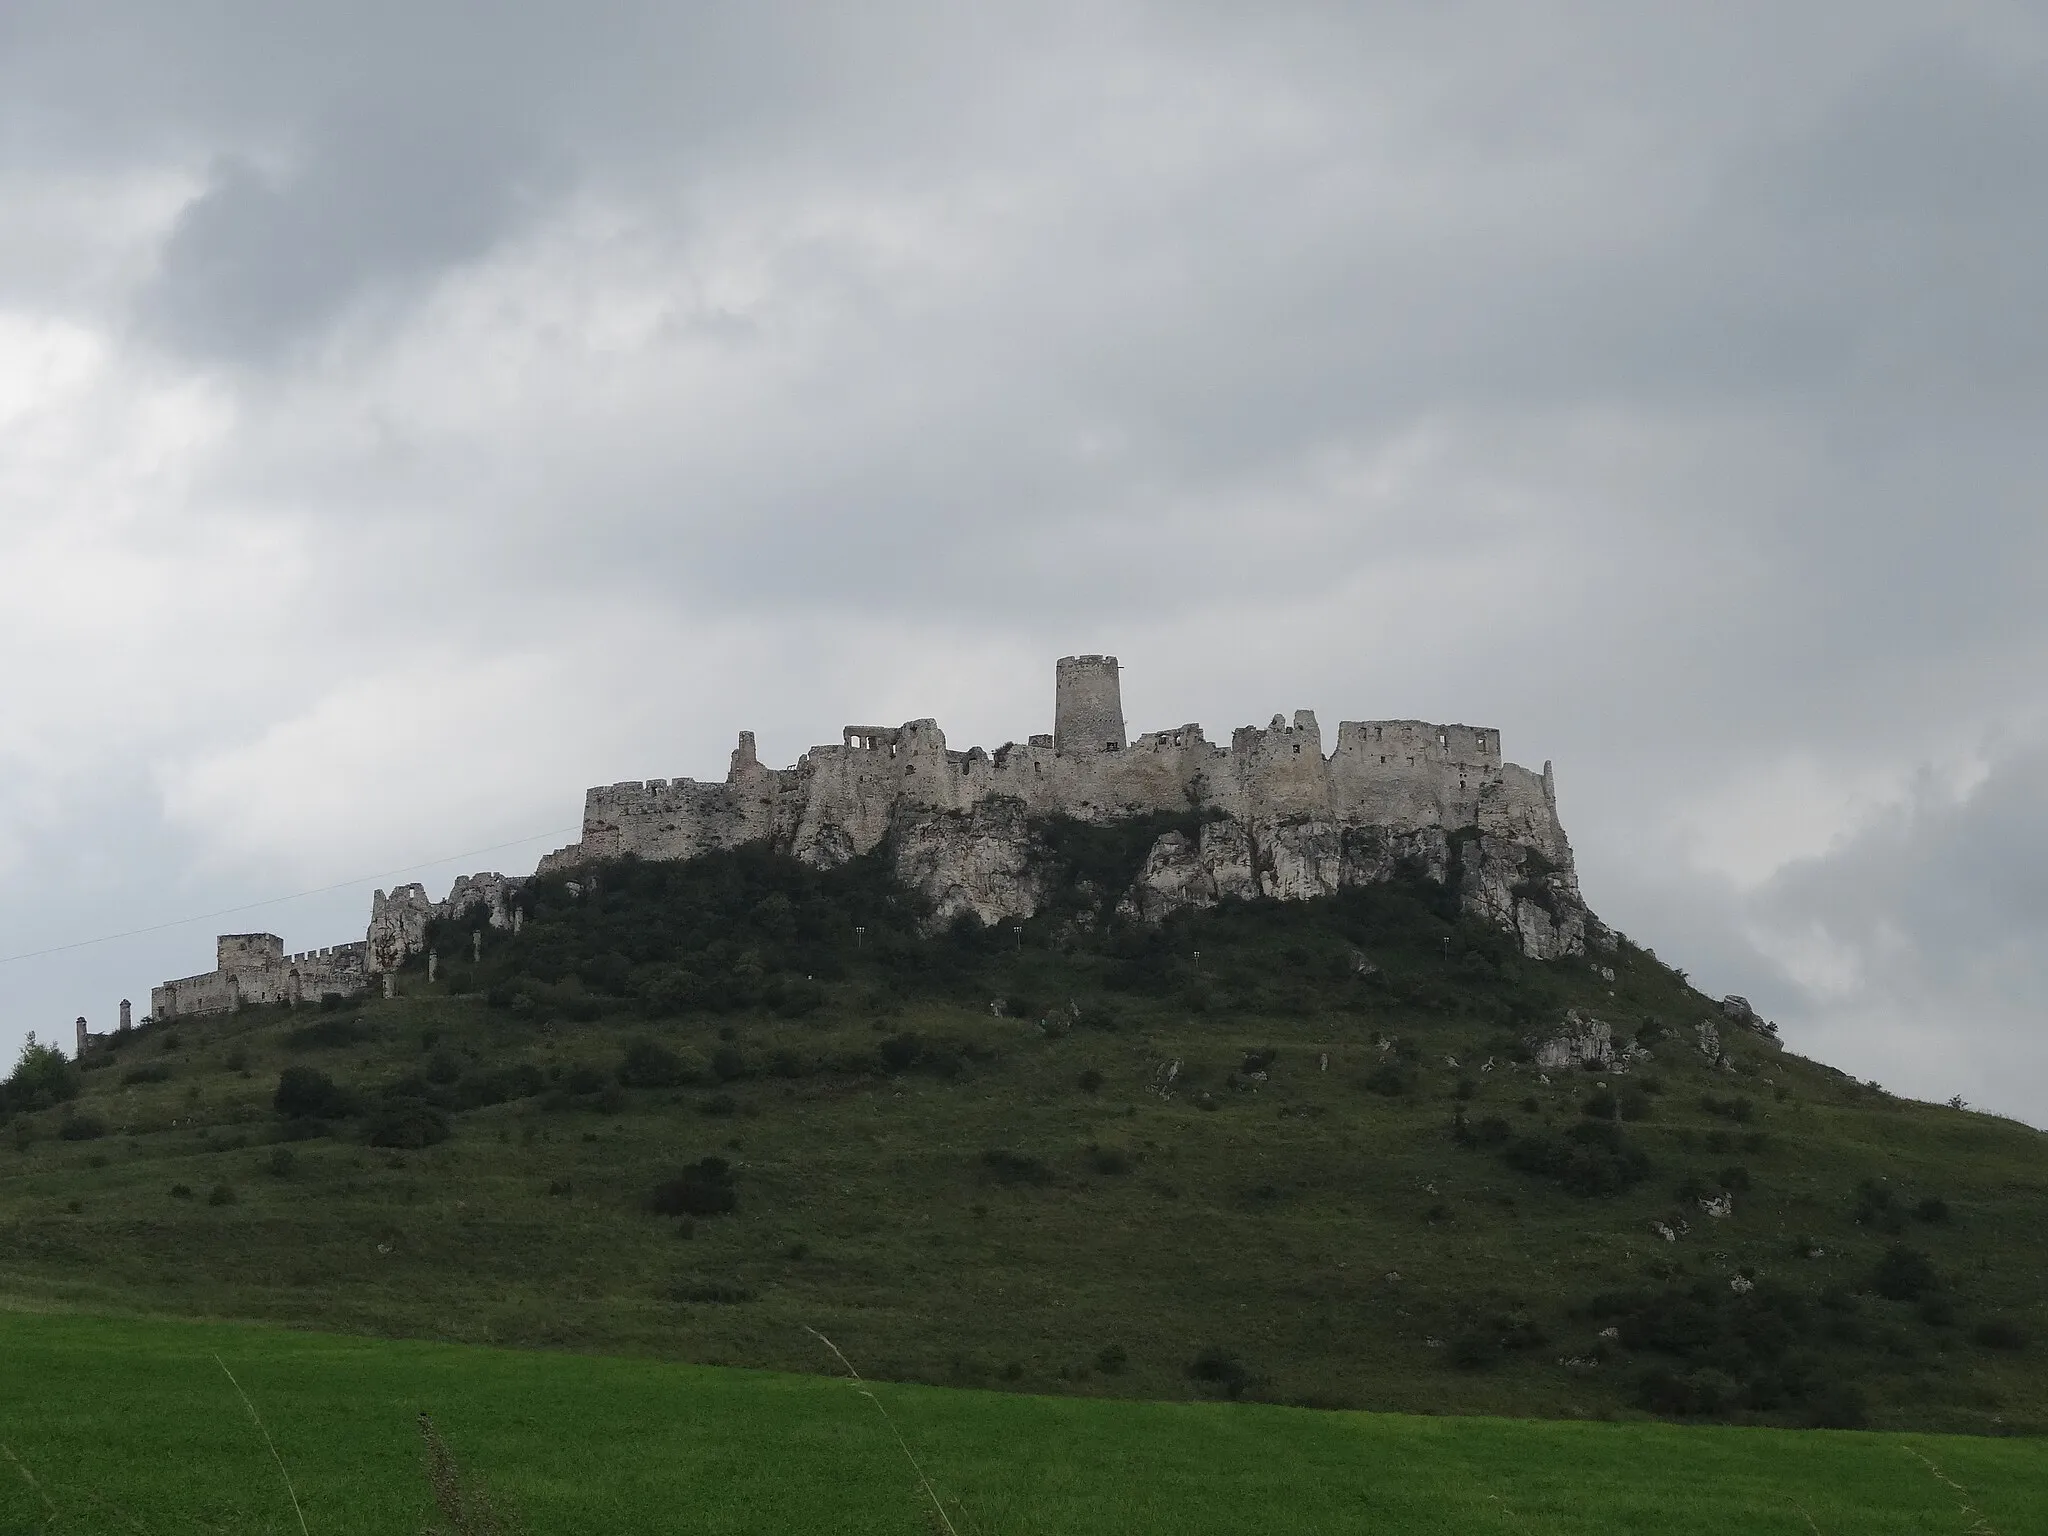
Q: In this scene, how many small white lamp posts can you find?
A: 4